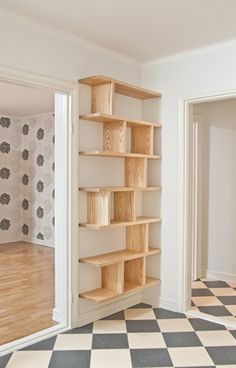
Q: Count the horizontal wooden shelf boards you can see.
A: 7